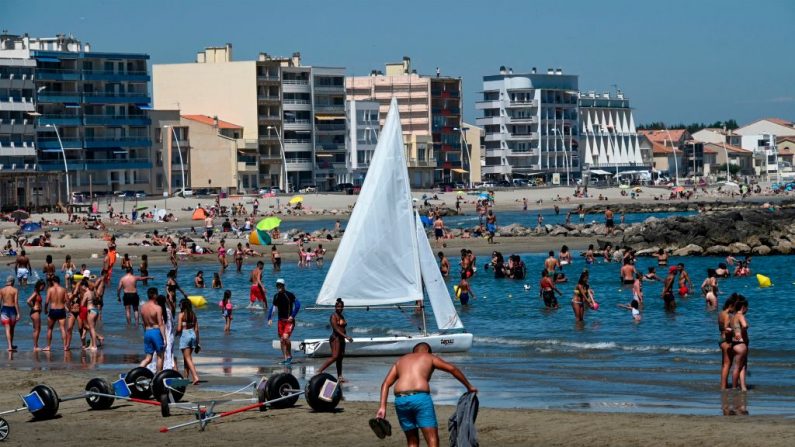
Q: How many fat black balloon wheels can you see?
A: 6